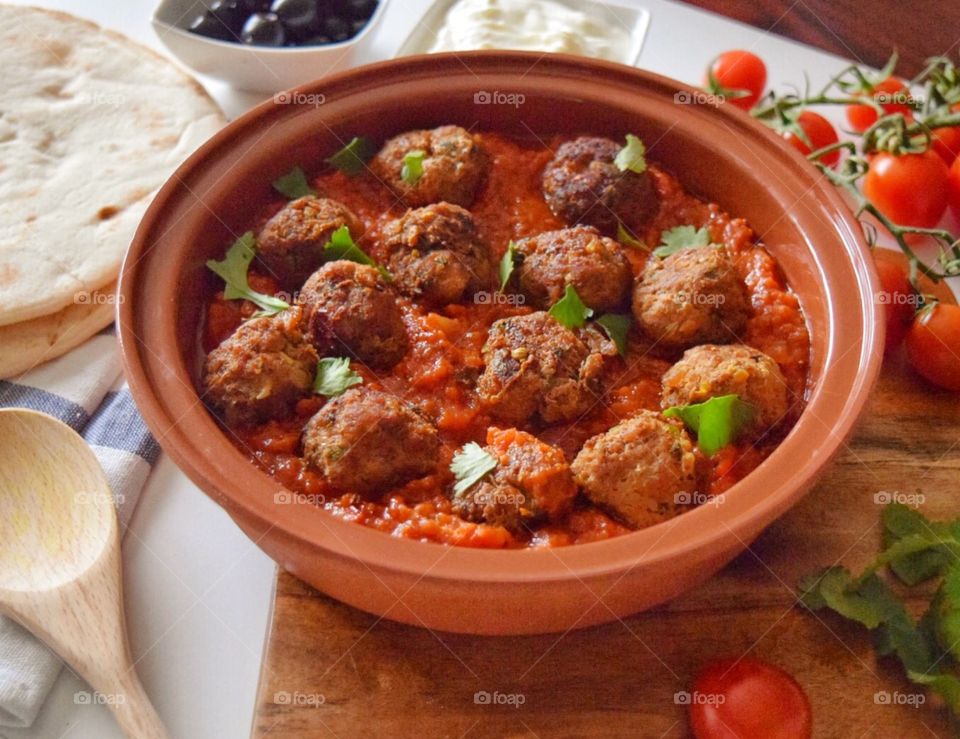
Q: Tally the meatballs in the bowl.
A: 13